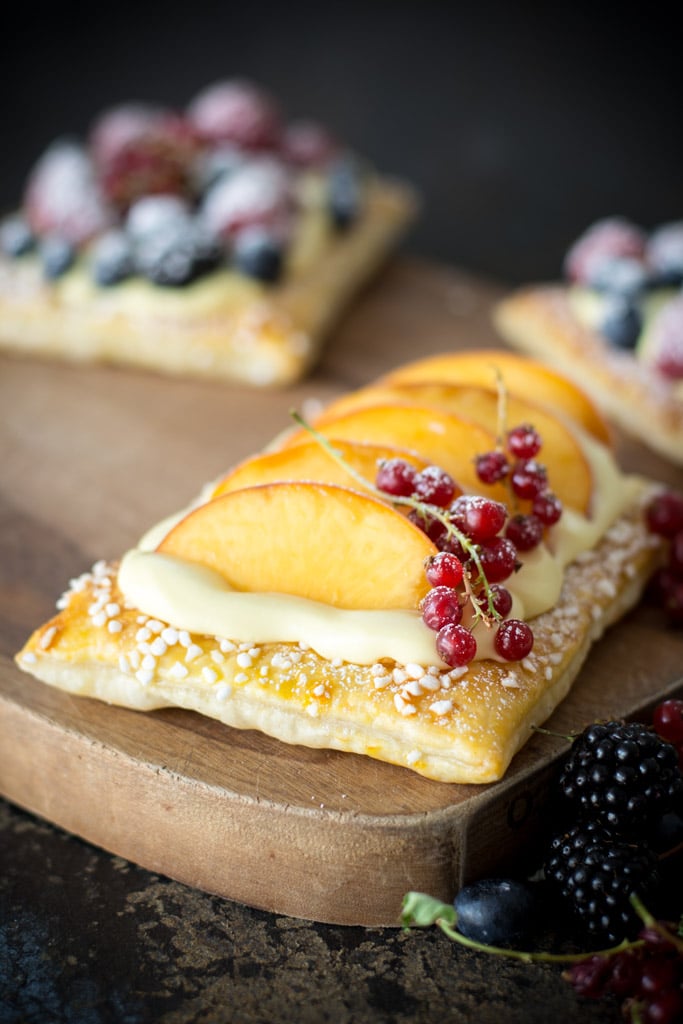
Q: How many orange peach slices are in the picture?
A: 5